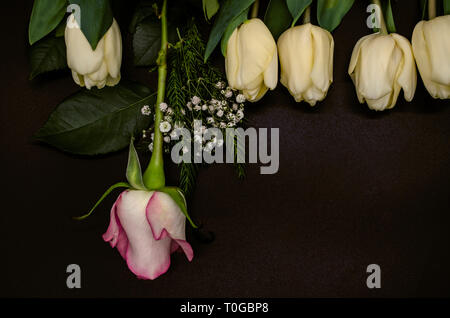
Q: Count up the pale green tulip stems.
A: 4